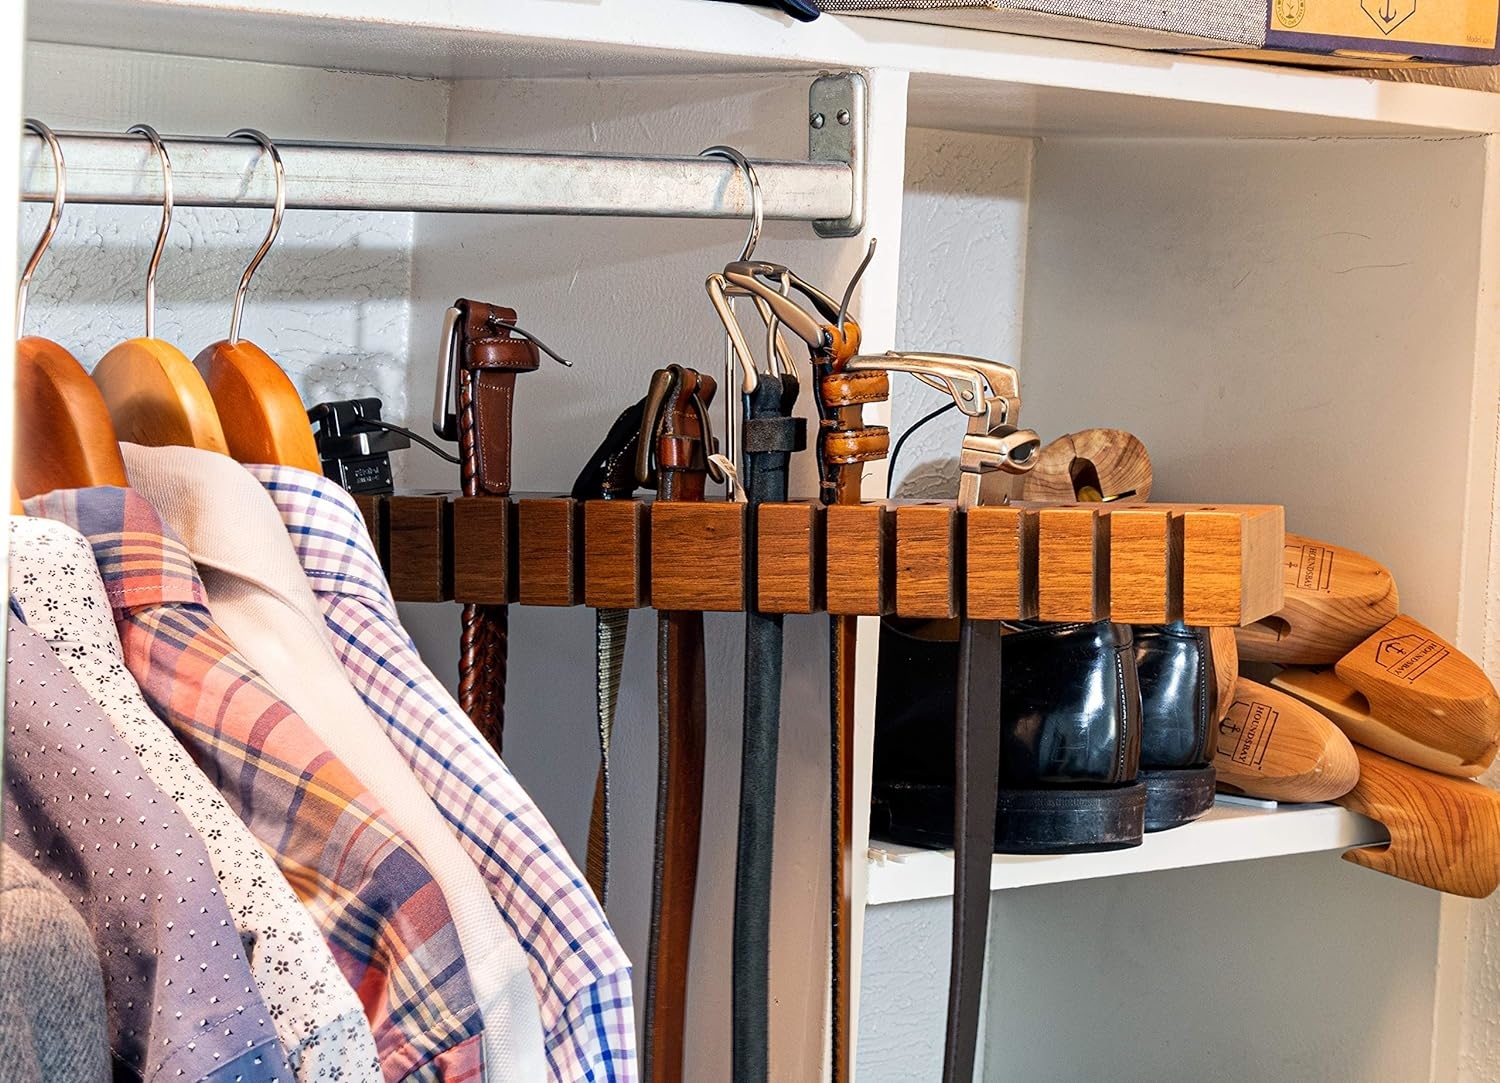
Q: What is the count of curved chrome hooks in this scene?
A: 4